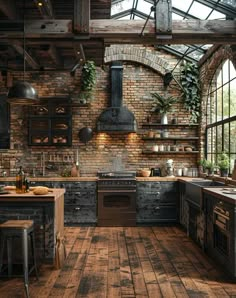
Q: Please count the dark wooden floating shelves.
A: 3